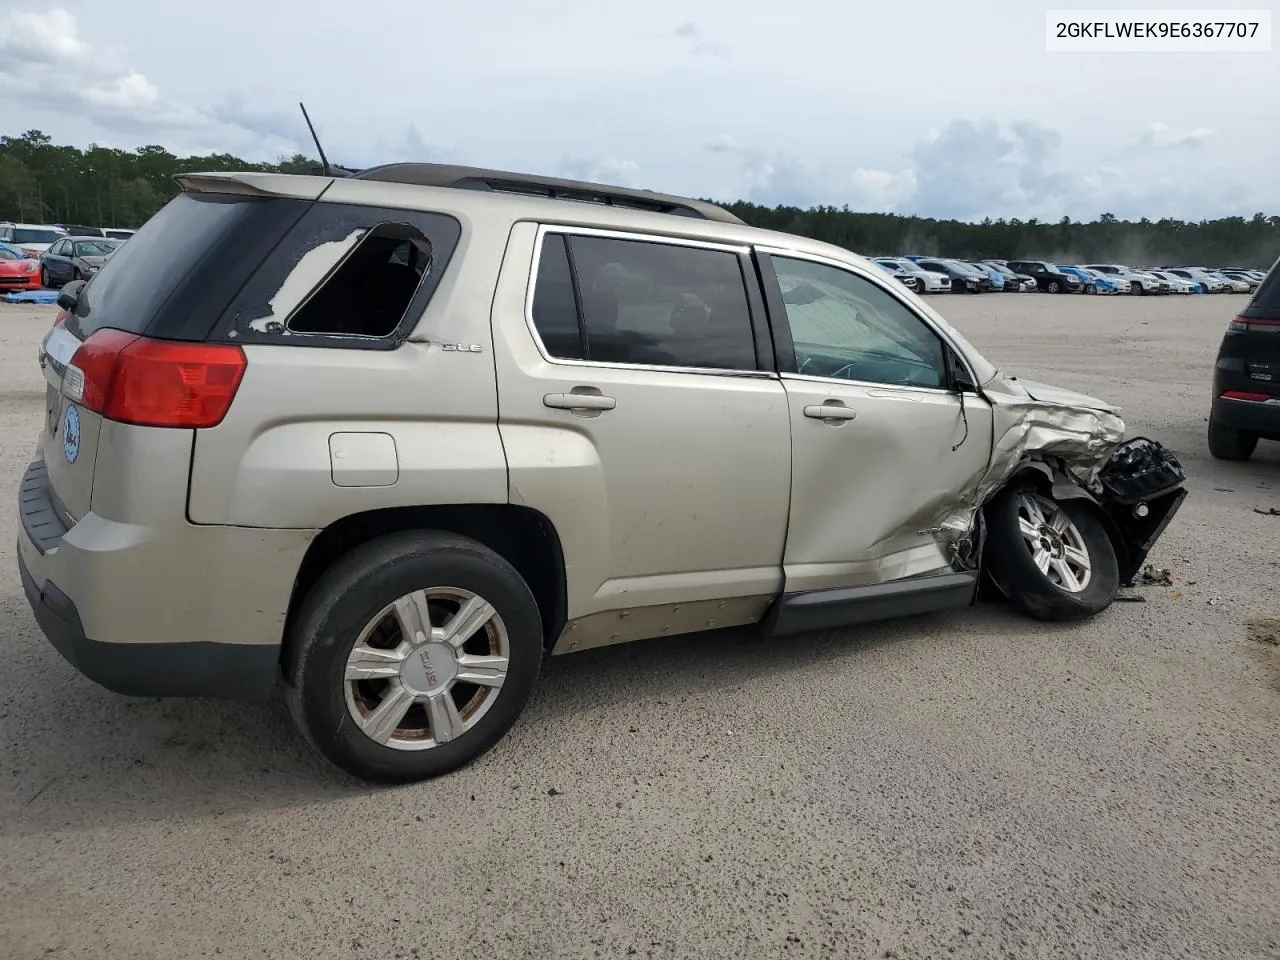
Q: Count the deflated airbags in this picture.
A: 1